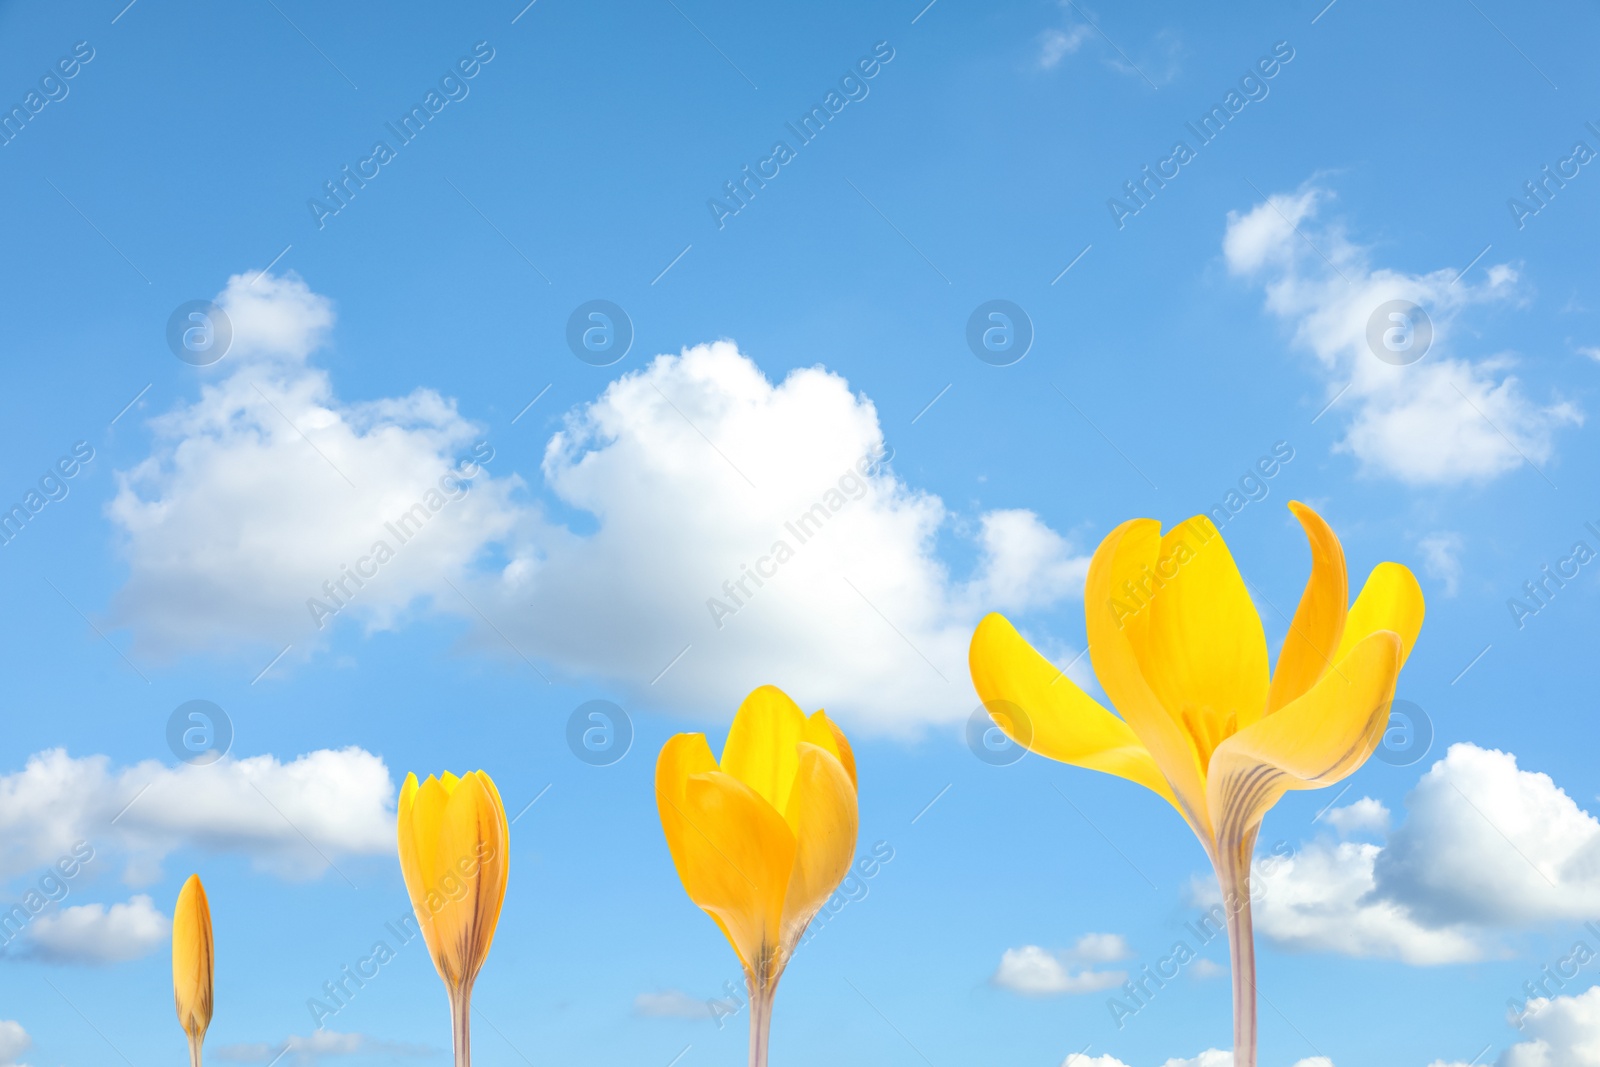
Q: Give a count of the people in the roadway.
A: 0